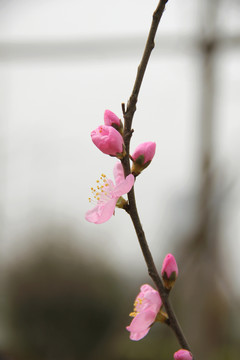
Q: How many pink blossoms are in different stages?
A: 7